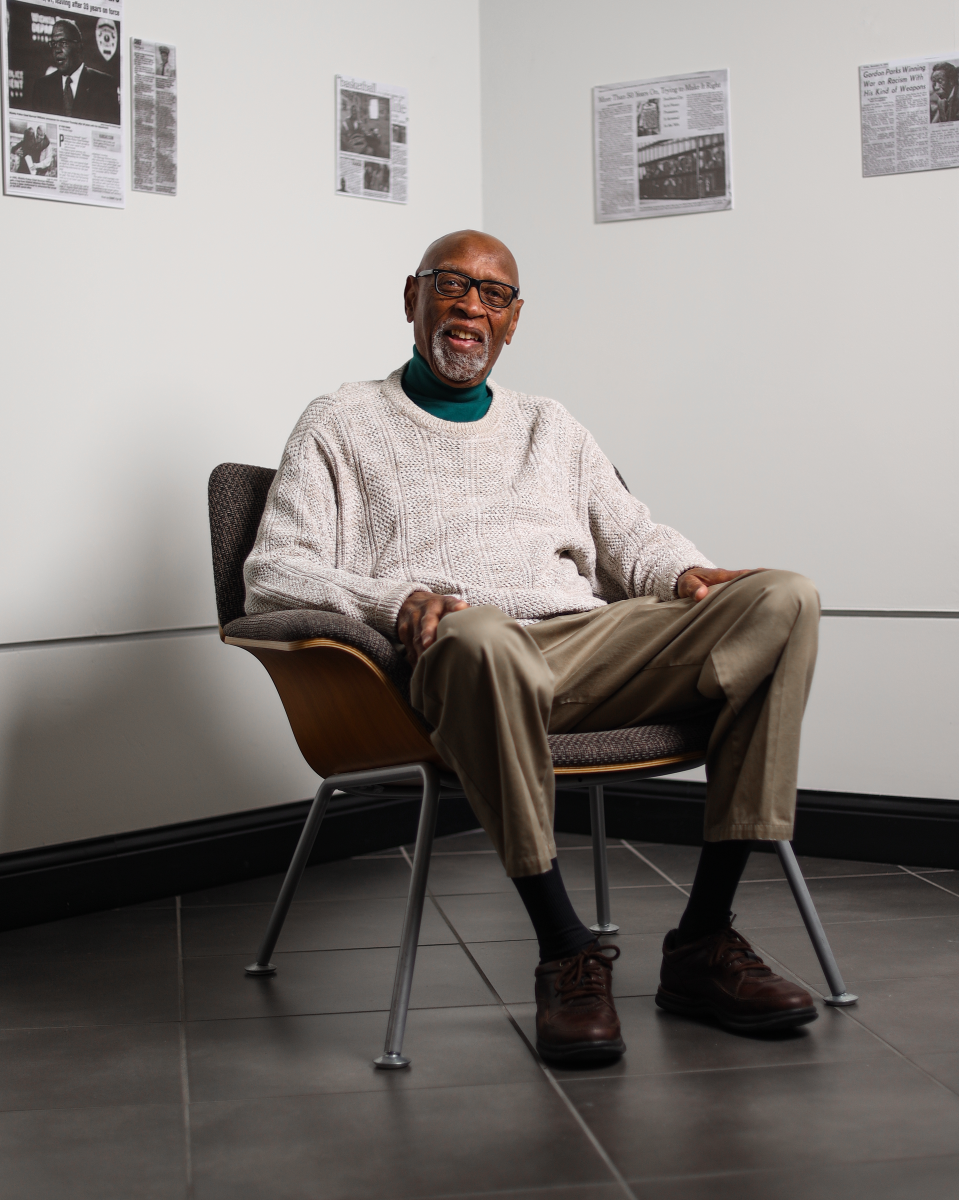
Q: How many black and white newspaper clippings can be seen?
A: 5